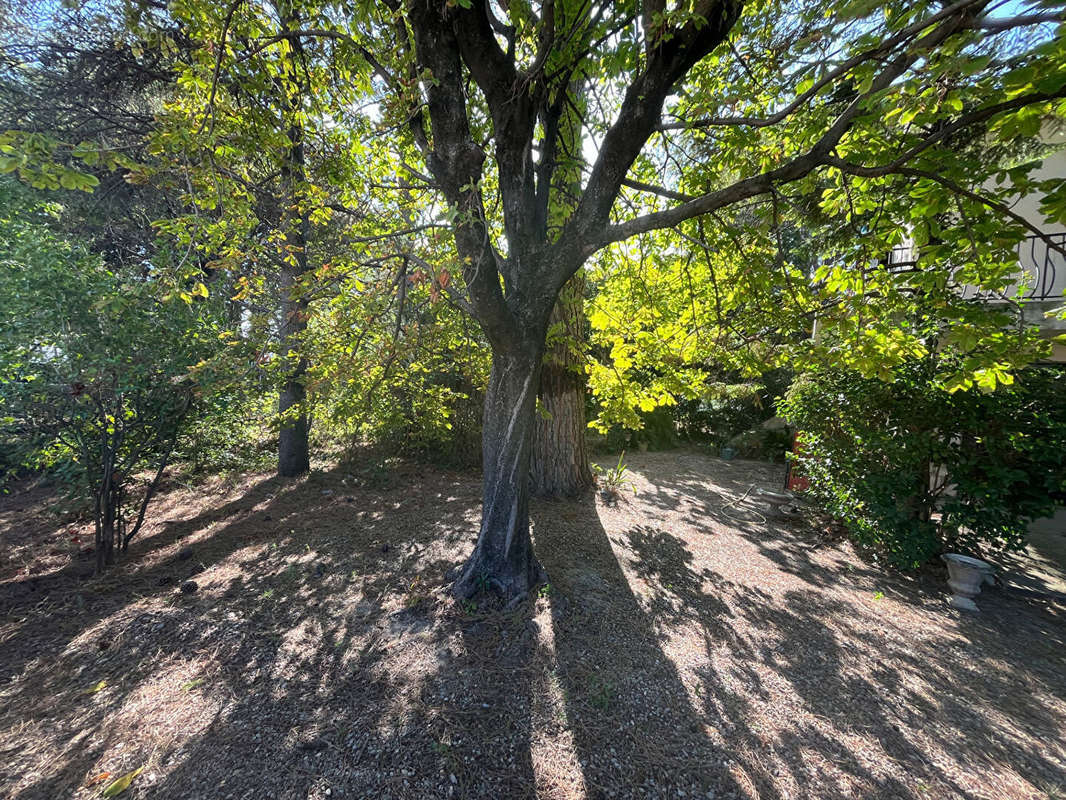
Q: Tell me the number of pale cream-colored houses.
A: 1